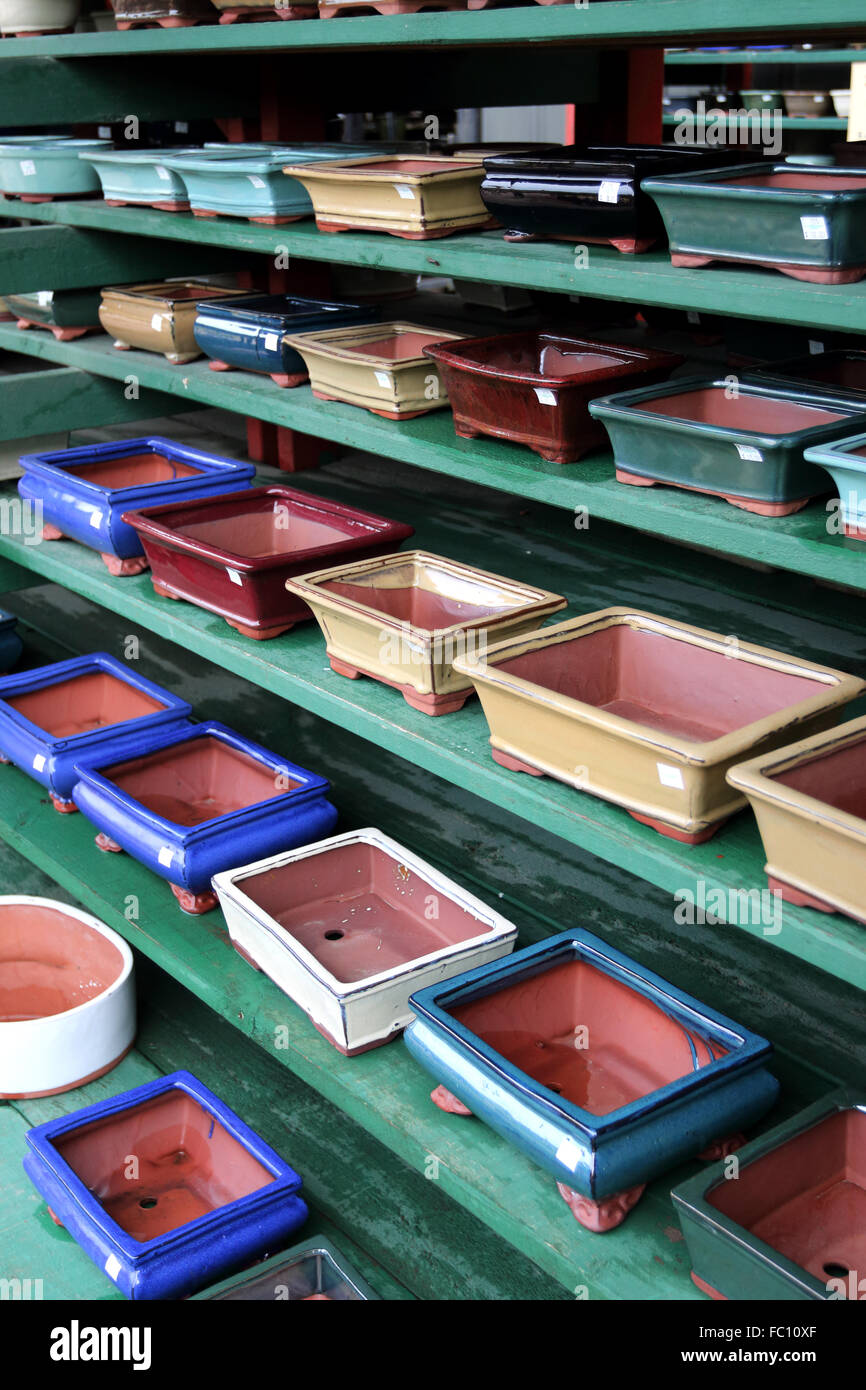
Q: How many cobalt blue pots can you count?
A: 4